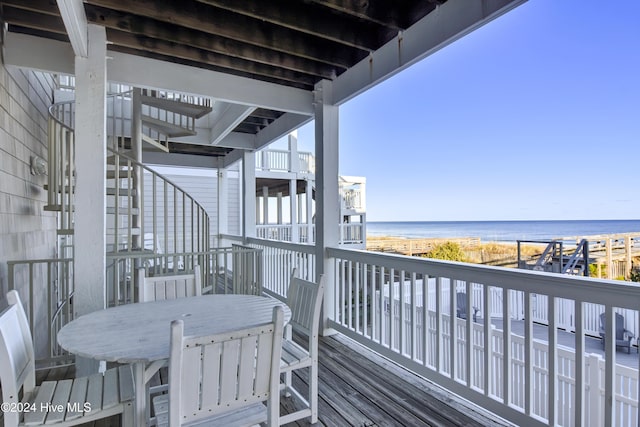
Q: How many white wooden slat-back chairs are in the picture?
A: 4